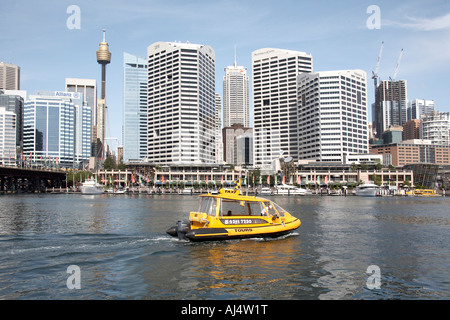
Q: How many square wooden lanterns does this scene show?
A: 0